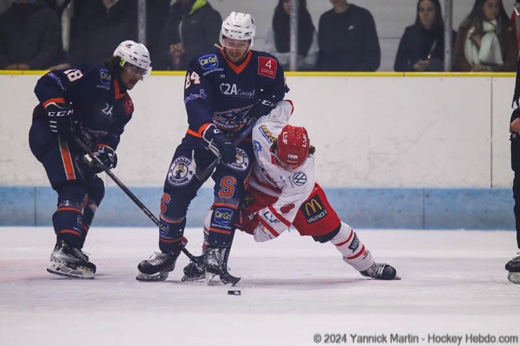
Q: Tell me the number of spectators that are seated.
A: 0